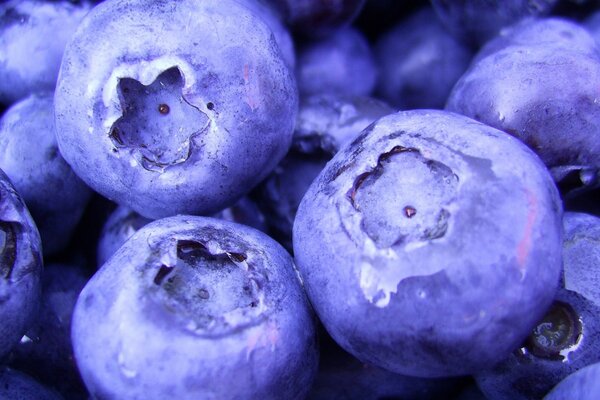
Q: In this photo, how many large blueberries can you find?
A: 3